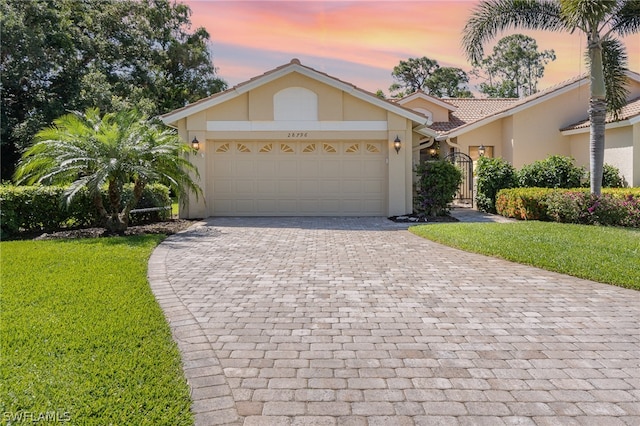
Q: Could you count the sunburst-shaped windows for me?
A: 8